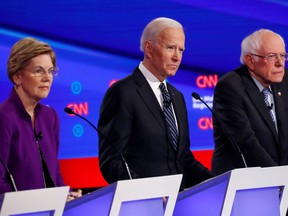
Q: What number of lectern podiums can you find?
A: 3